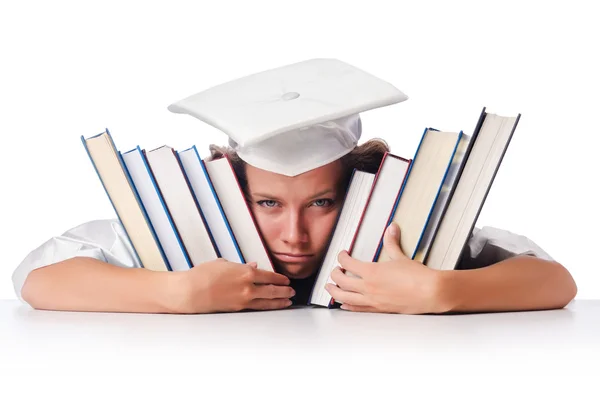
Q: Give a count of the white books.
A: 0